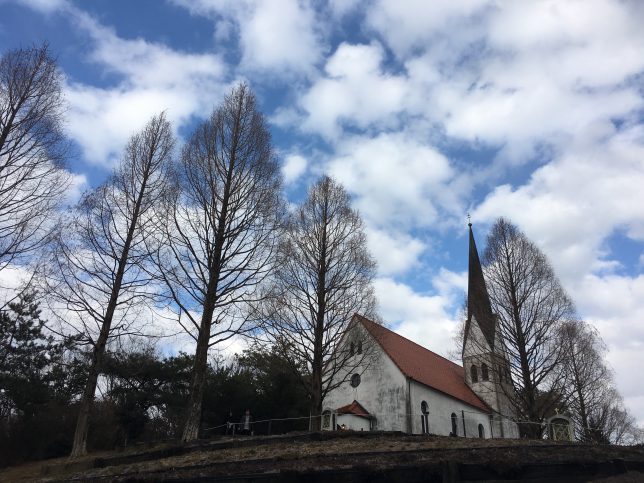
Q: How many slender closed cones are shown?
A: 1